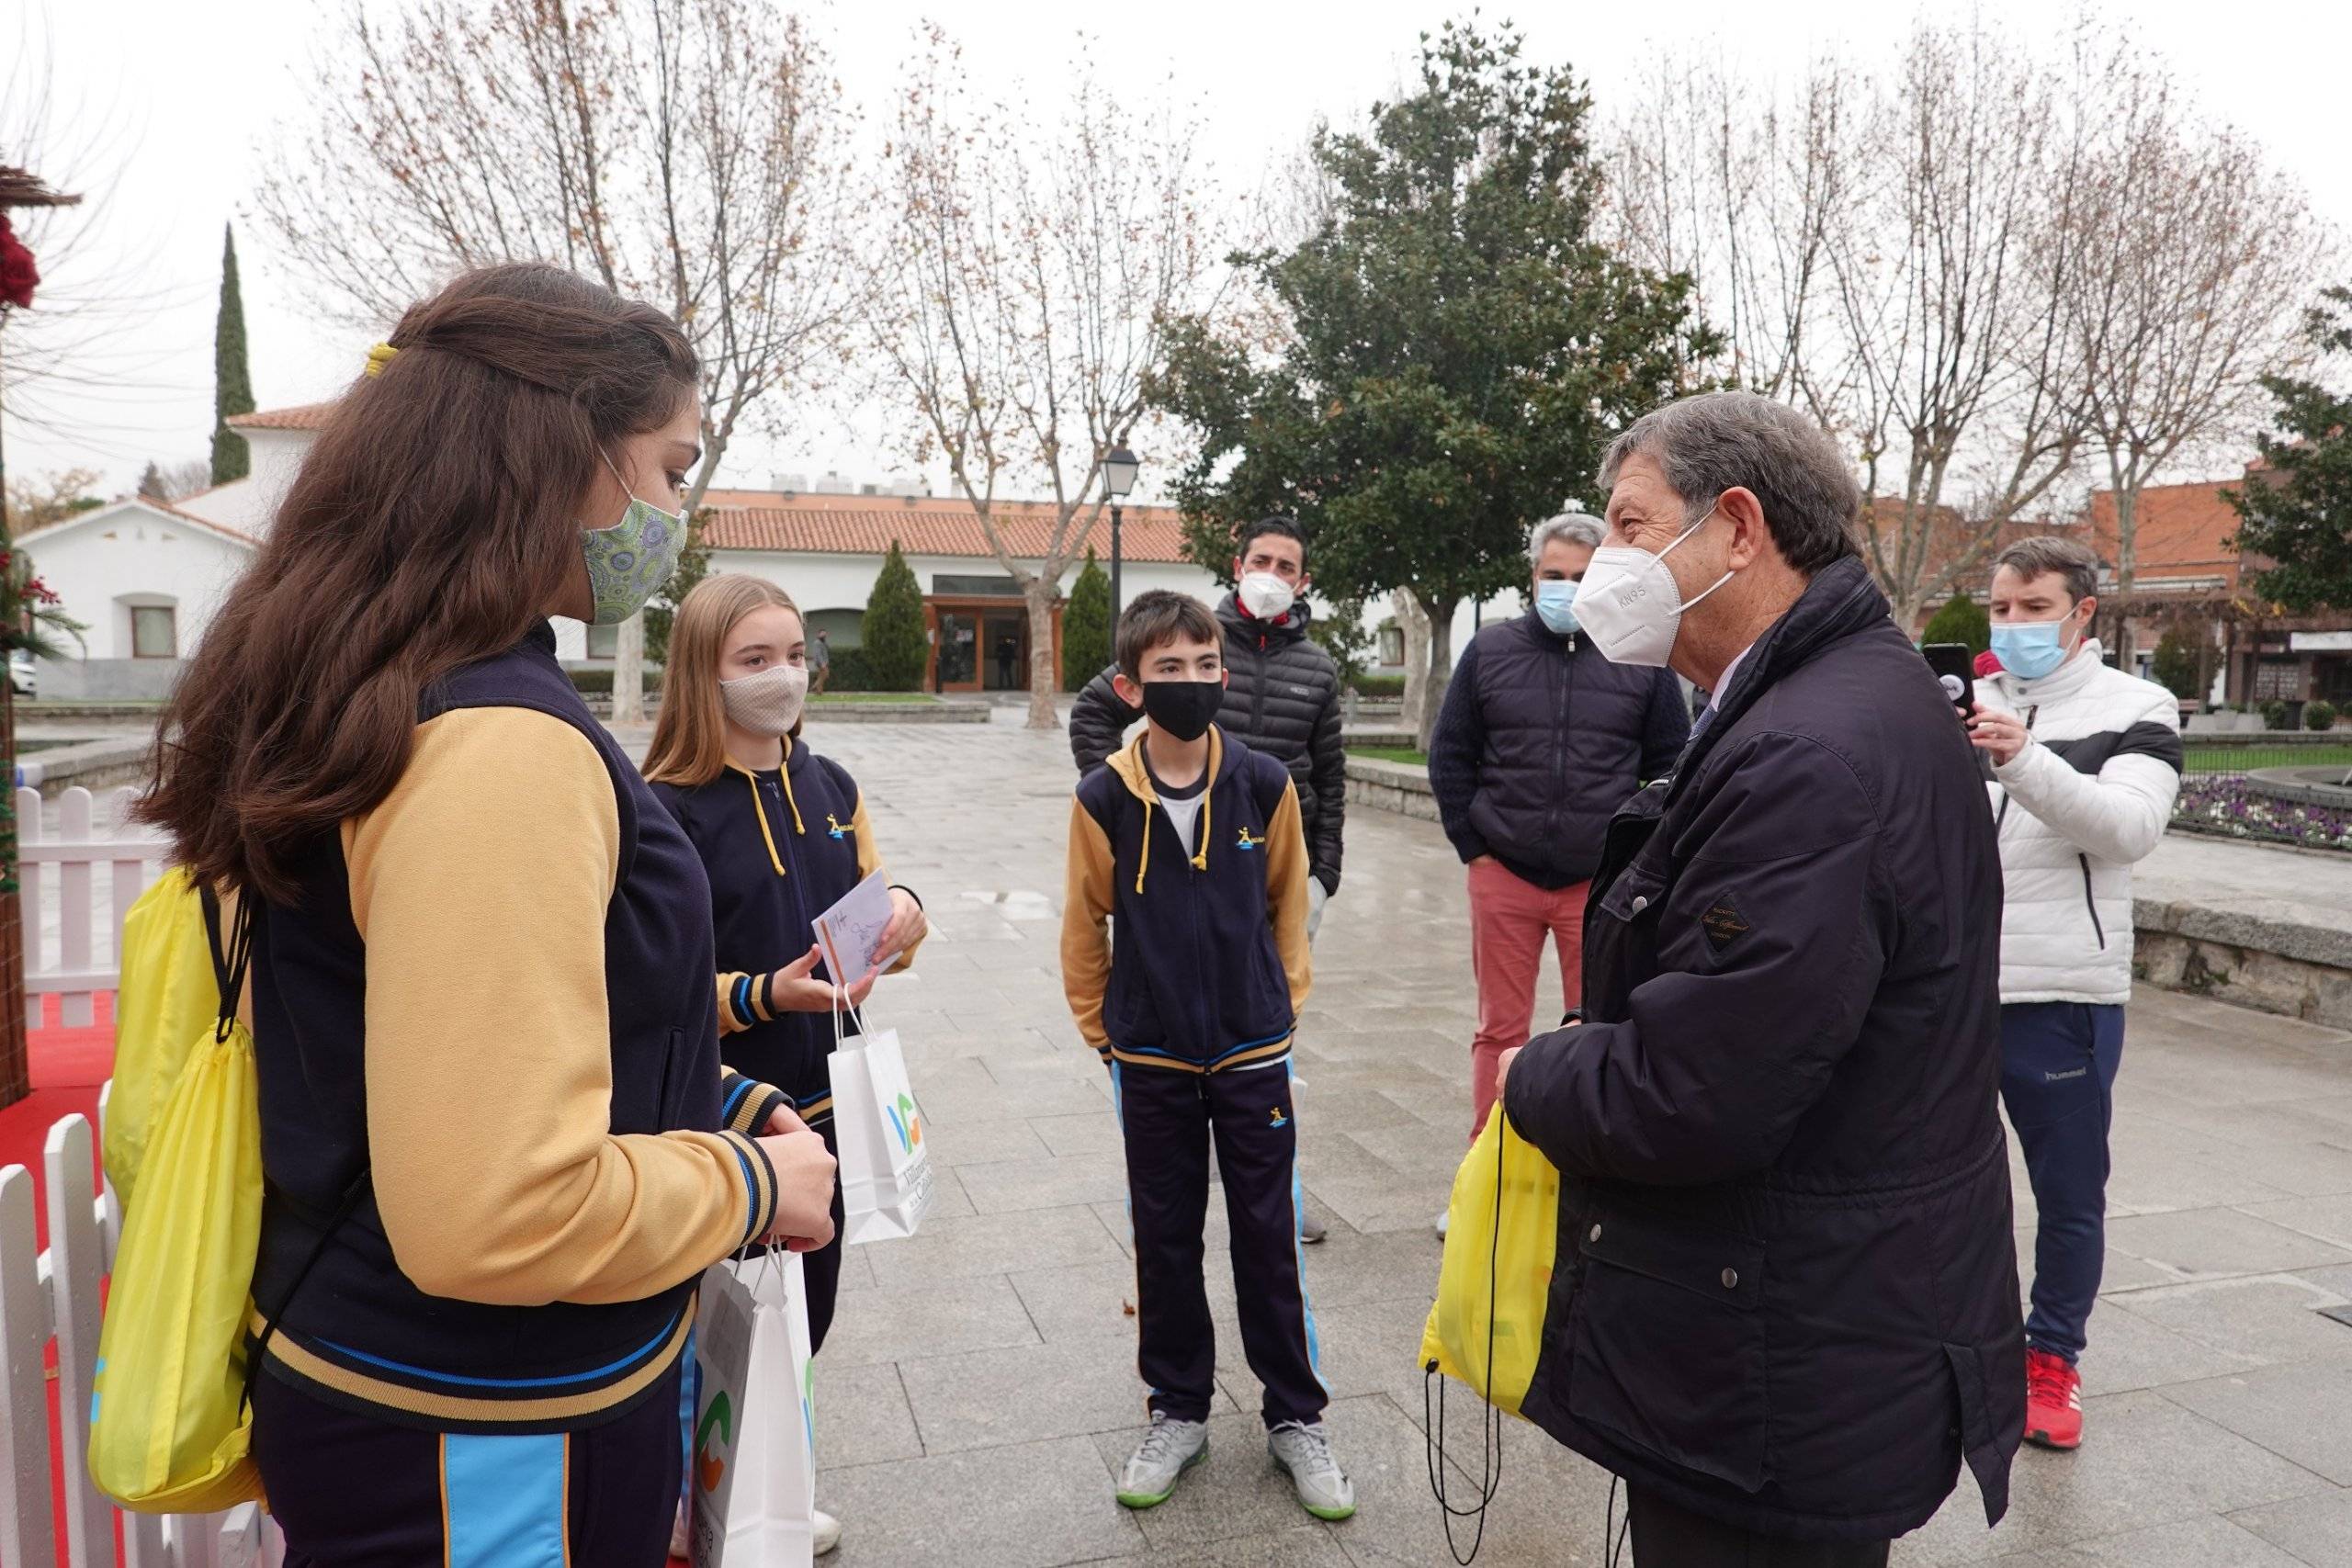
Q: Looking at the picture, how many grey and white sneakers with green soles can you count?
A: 2